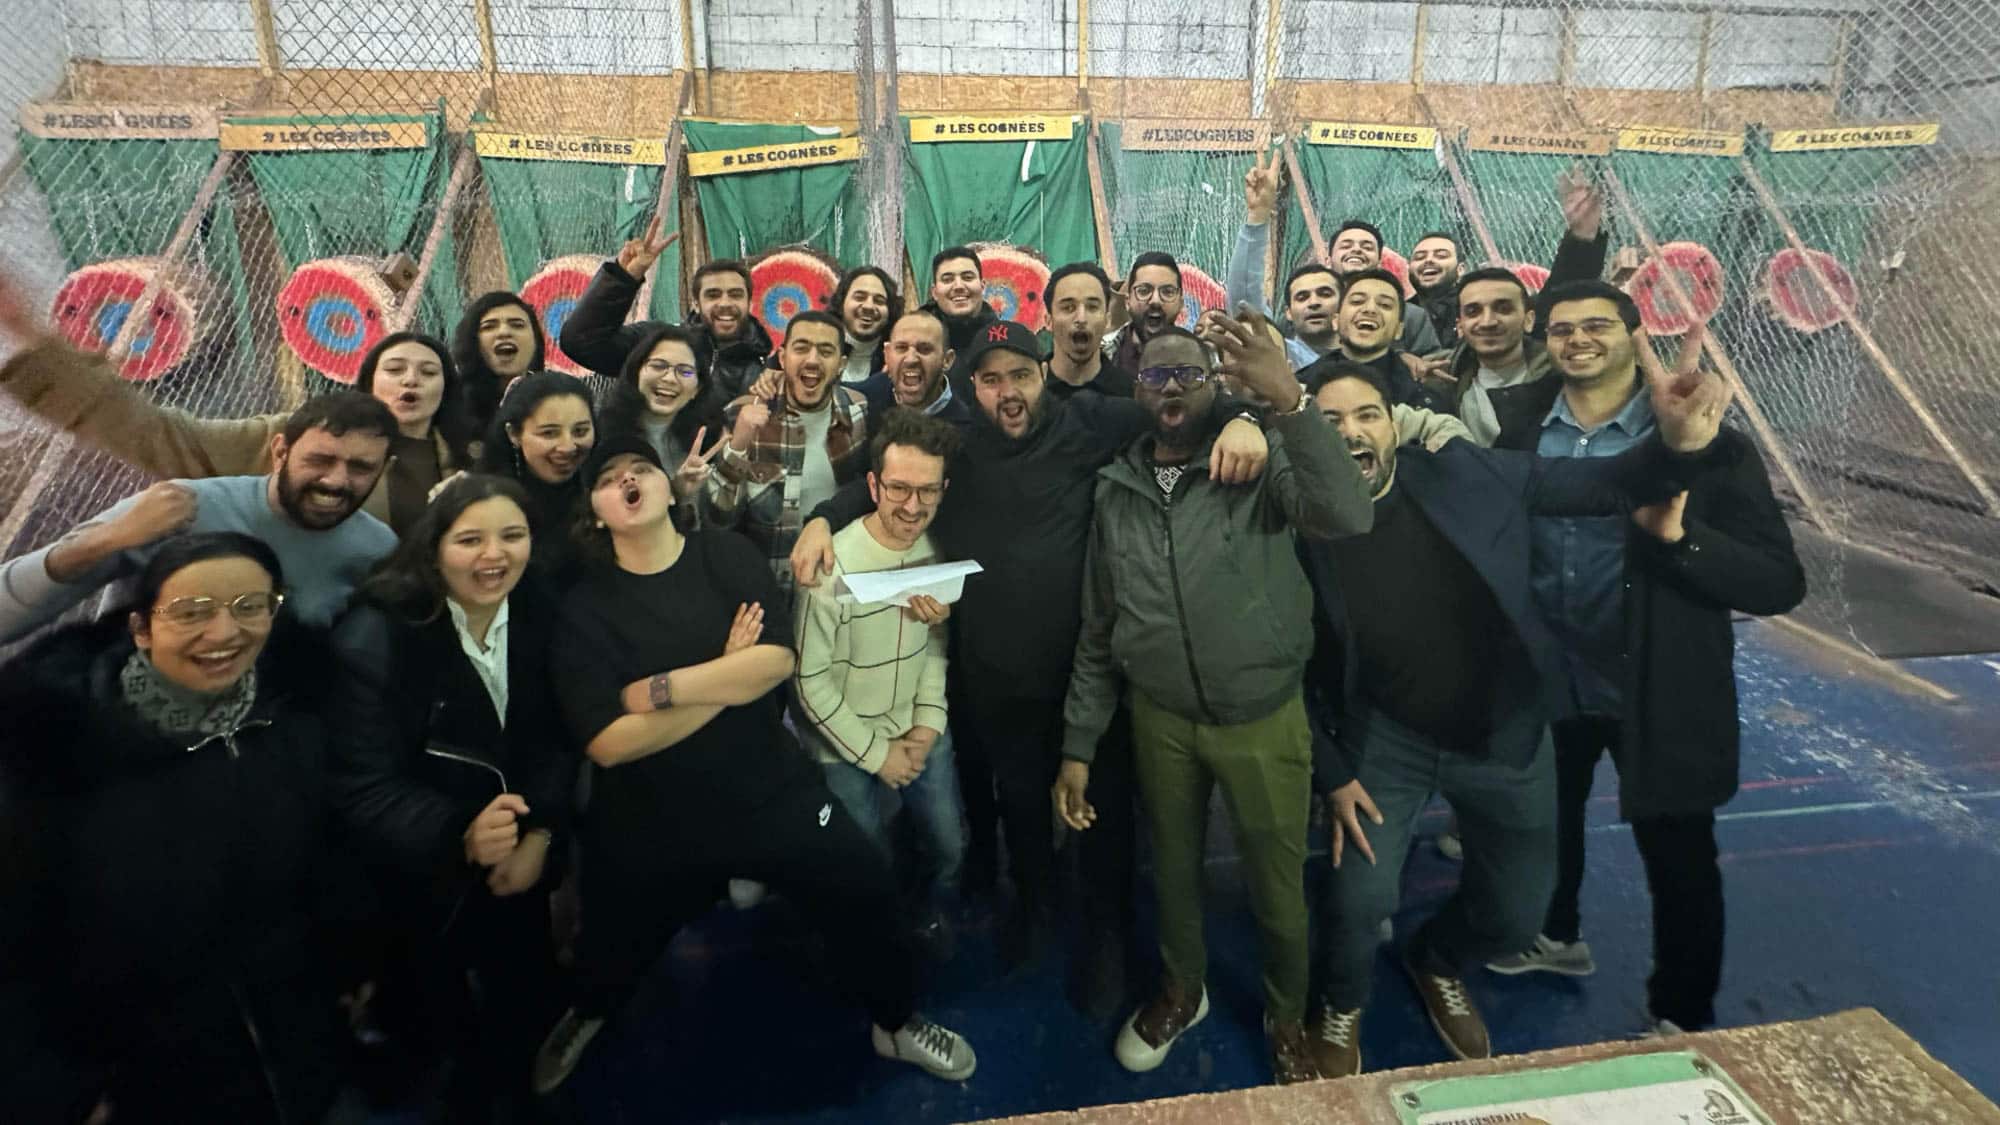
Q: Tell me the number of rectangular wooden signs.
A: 10